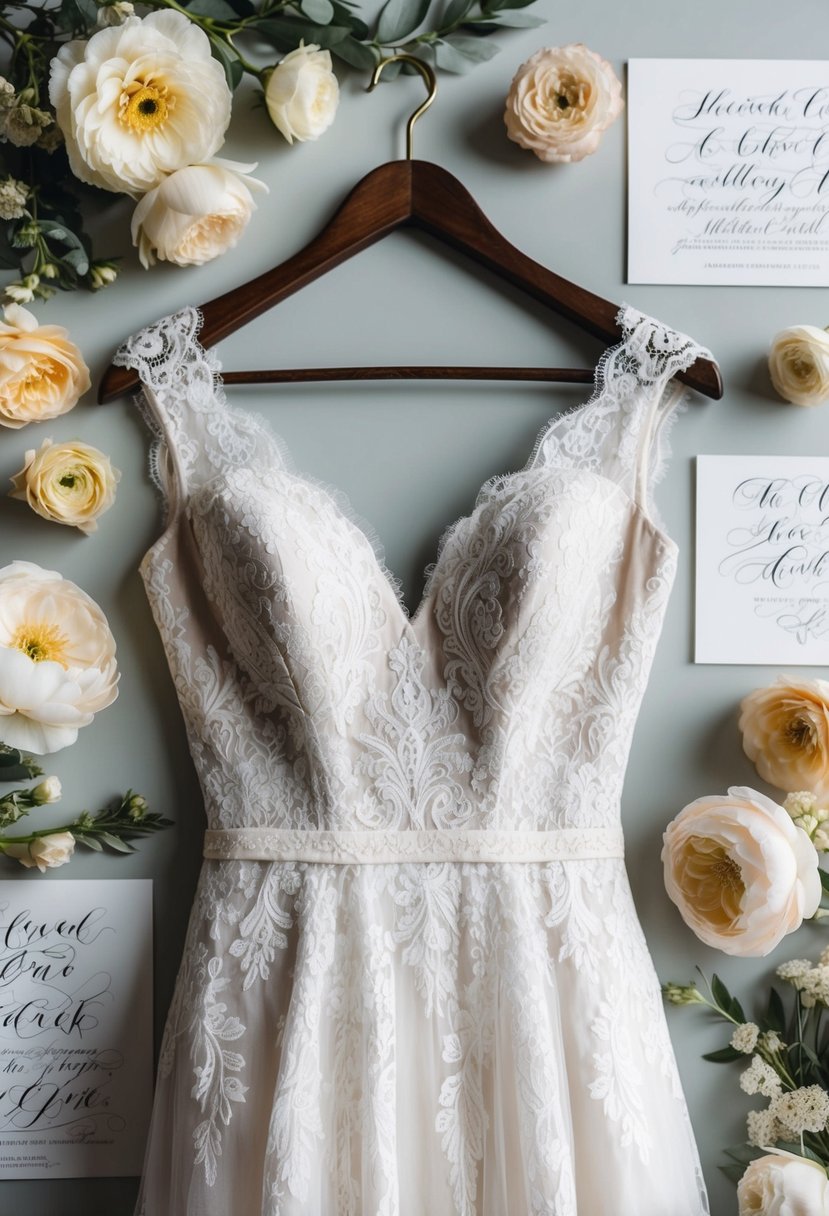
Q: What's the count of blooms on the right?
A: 5